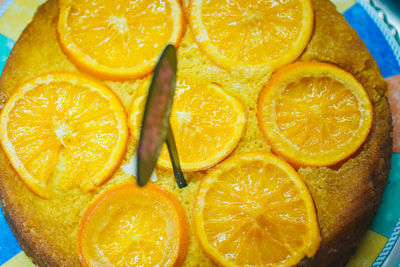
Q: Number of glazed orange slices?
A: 7